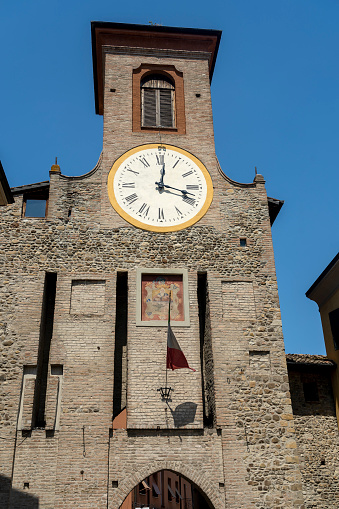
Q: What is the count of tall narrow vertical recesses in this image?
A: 3